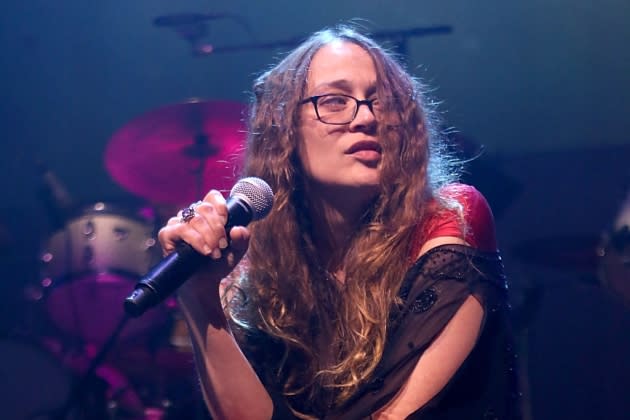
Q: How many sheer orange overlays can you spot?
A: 0